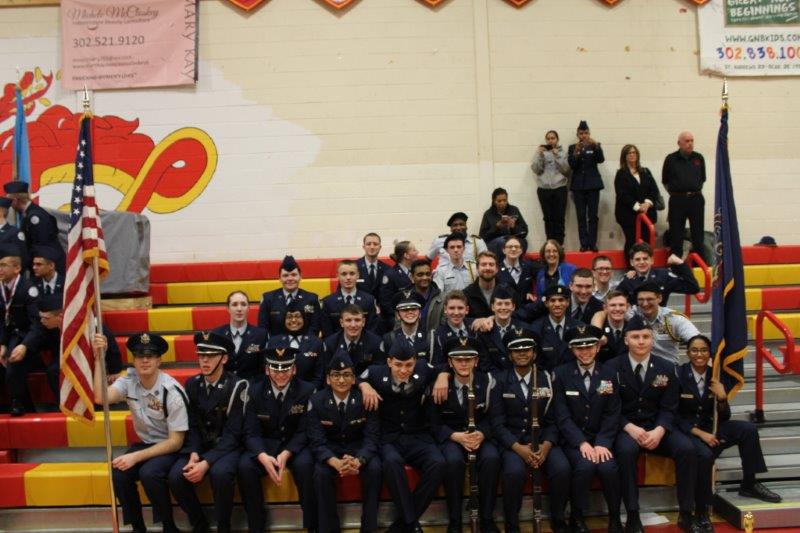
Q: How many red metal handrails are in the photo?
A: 3